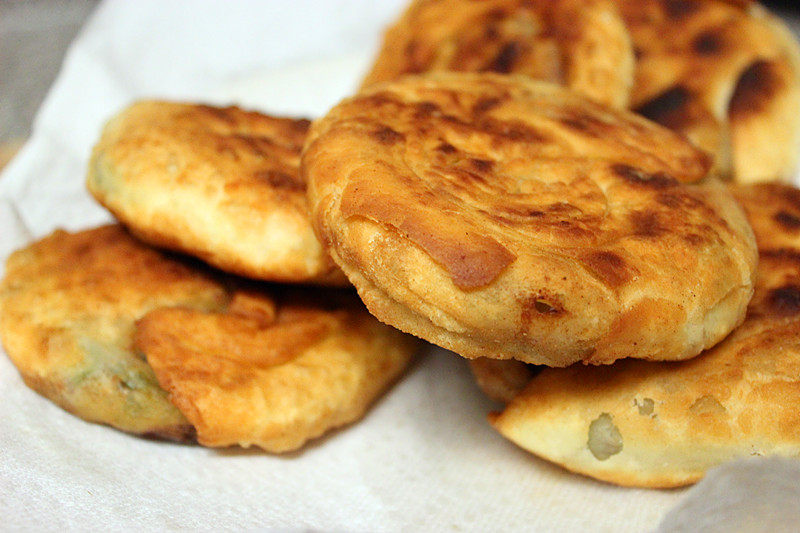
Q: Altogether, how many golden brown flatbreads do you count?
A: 6